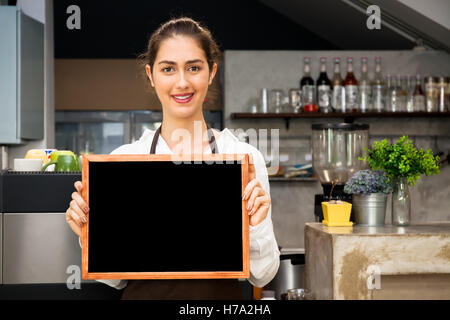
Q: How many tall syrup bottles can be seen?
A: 6